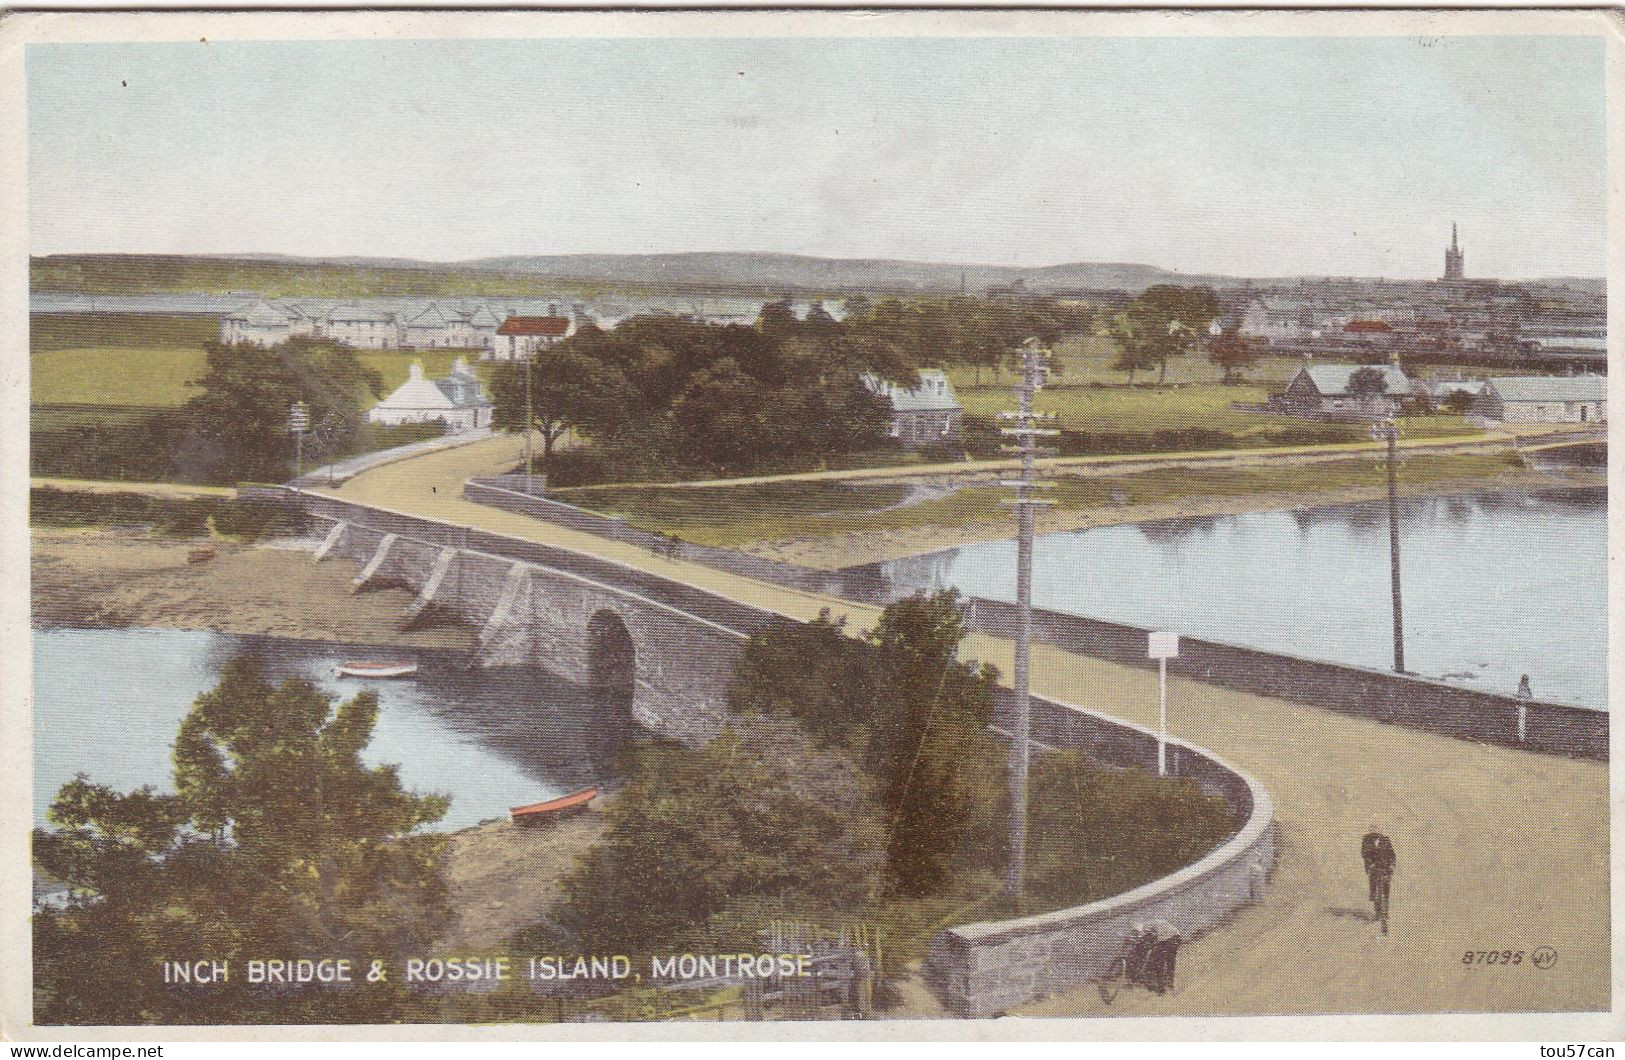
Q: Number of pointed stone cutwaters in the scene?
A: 4